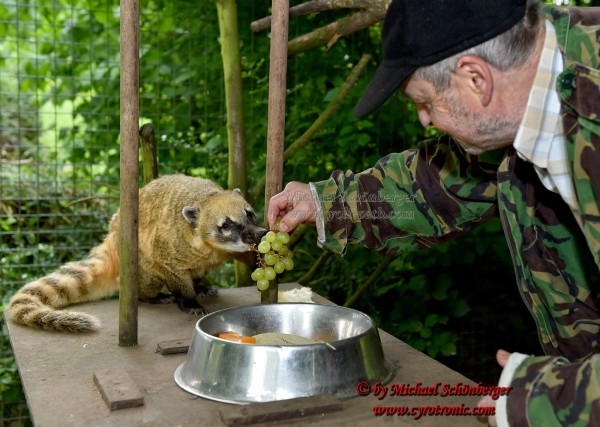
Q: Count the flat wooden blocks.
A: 3